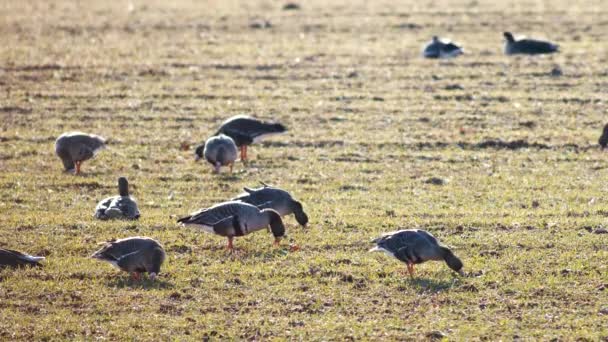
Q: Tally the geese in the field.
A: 12